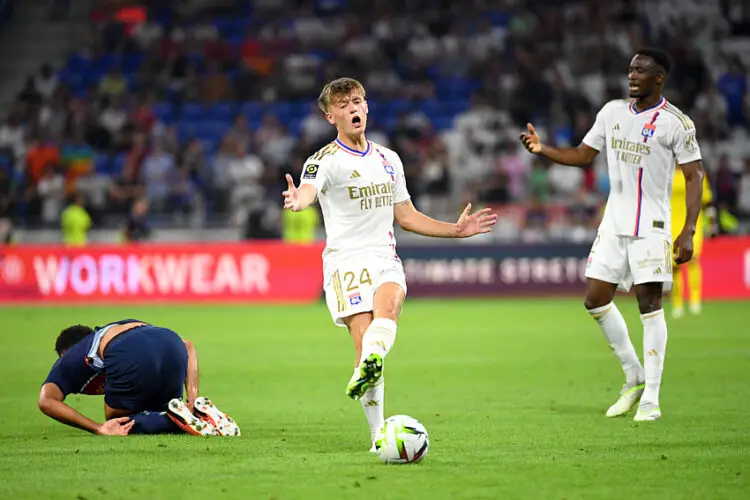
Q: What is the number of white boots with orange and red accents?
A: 2